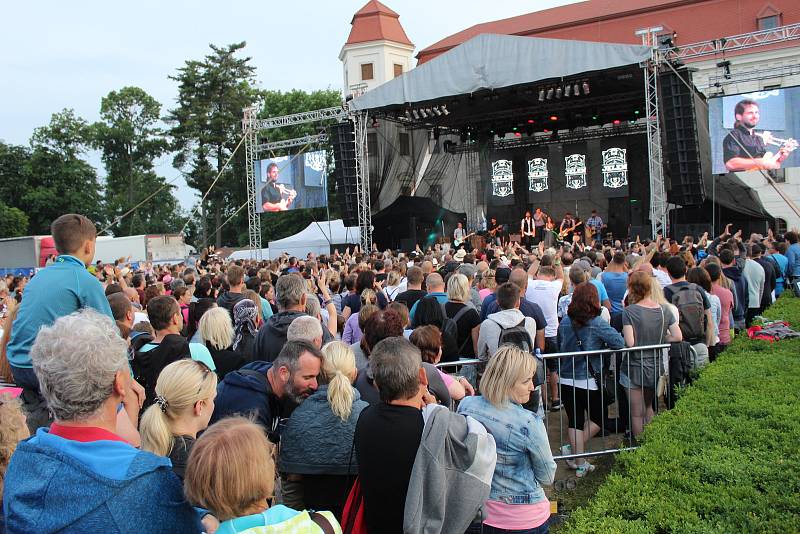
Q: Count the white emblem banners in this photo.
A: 4